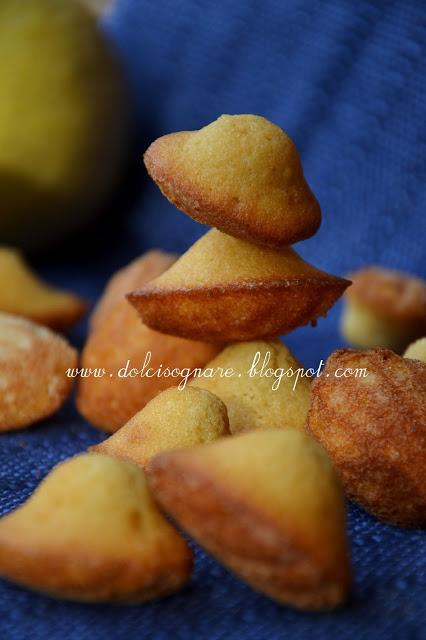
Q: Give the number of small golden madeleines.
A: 12